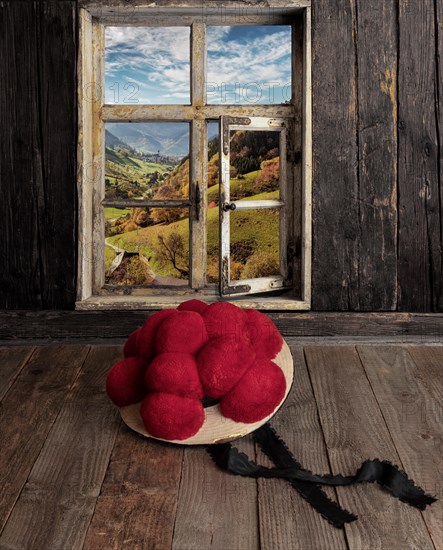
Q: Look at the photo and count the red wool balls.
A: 11